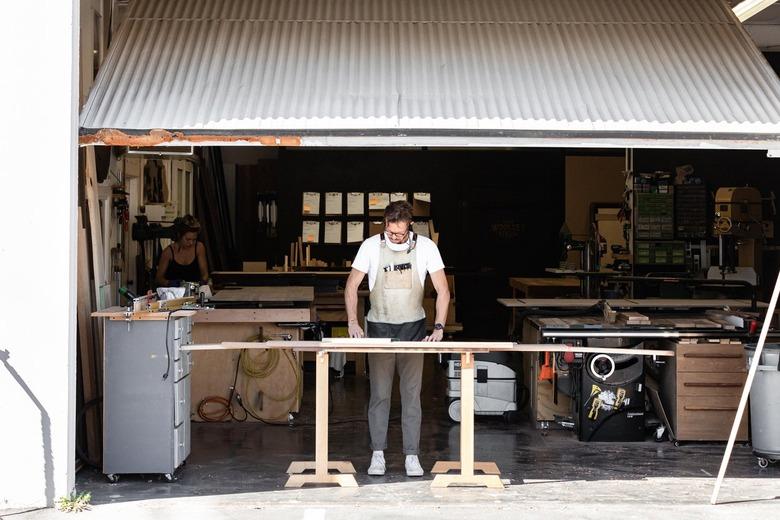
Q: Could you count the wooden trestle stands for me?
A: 2